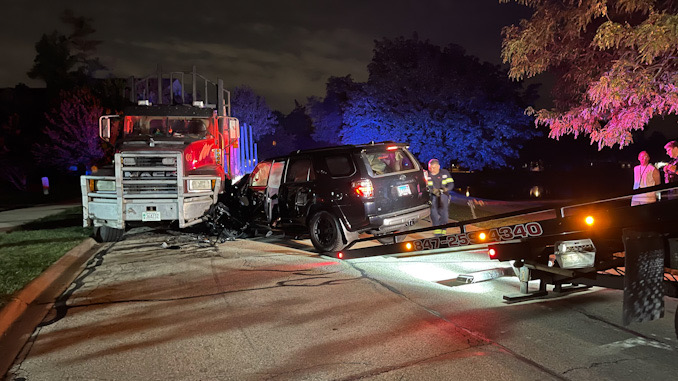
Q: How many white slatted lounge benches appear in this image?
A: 0